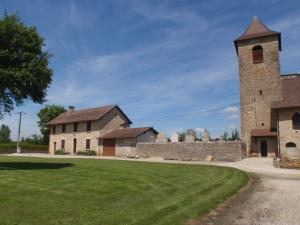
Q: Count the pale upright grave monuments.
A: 4